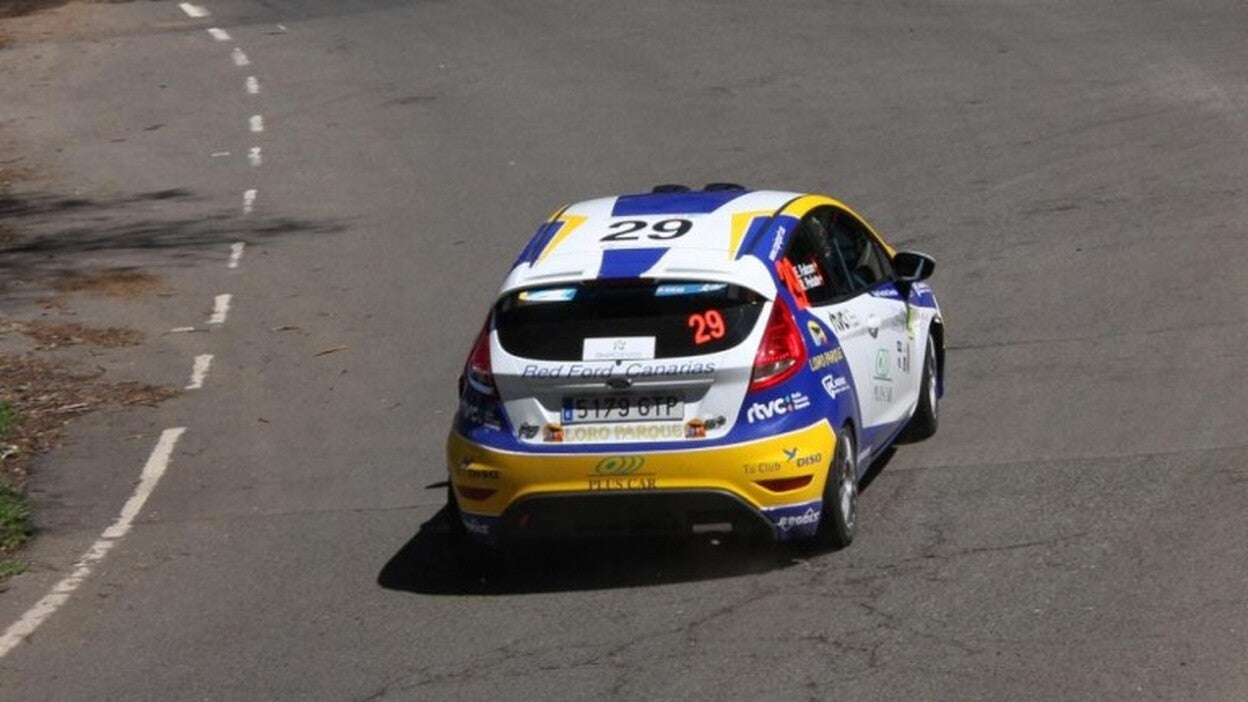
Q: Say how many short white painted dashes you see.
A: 10